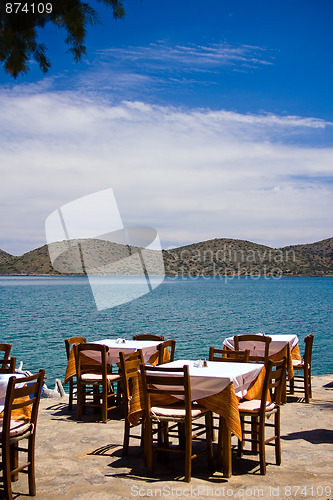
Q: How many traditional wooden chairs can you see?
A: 13